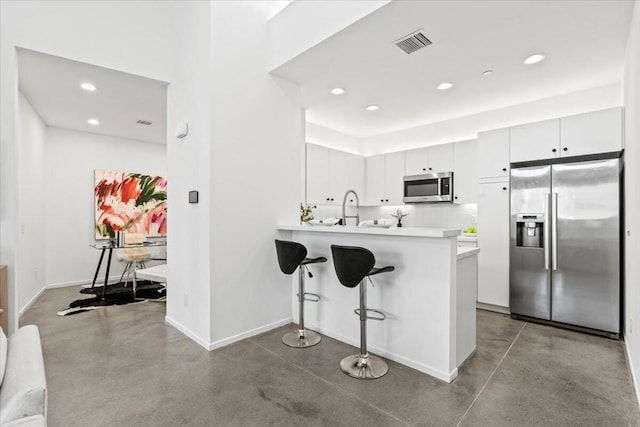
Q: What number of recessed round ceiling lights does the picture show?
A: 6